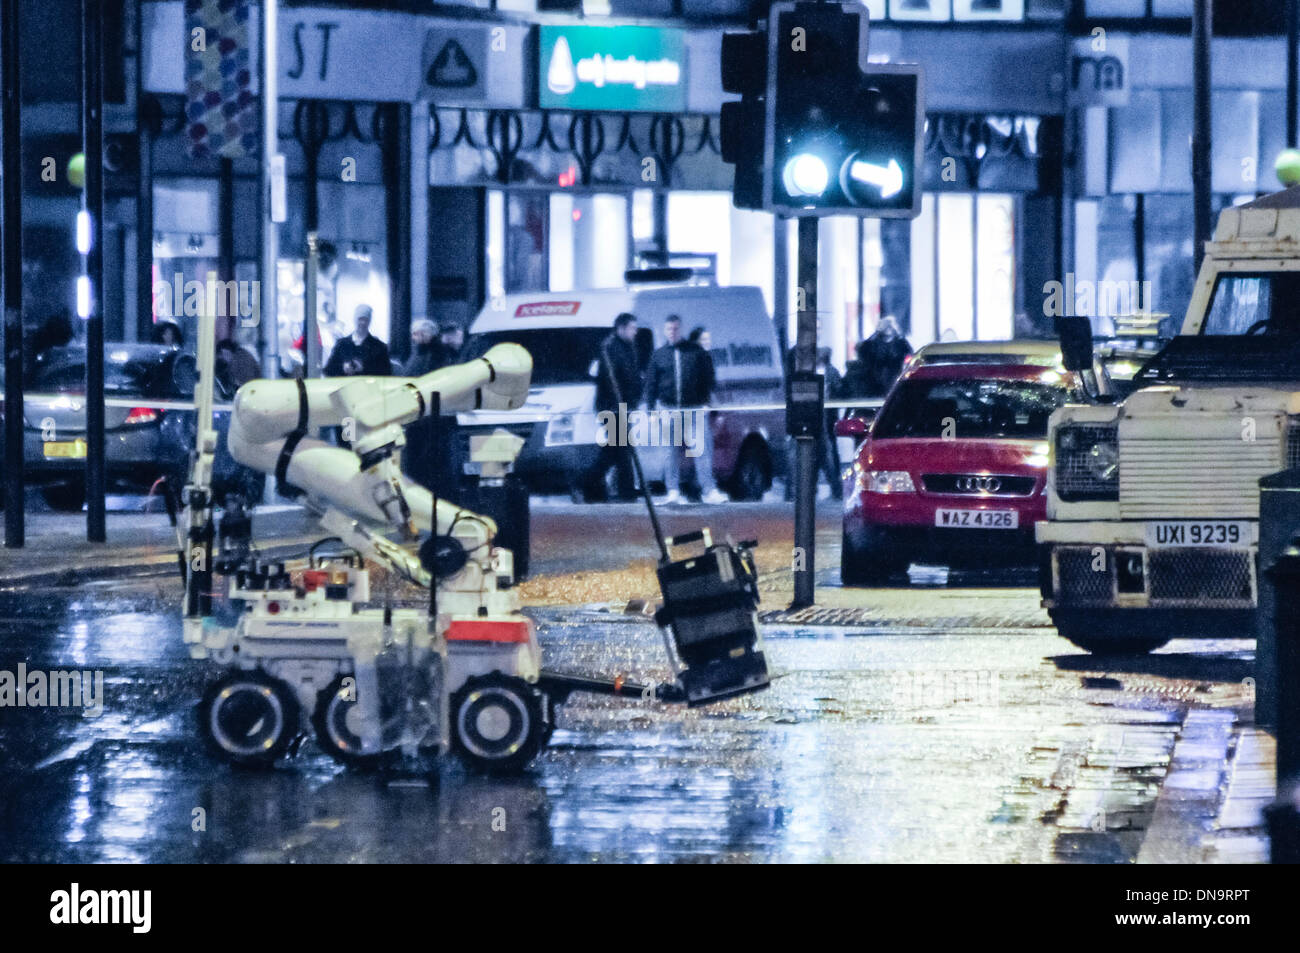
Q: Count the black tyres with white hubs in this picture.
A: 3